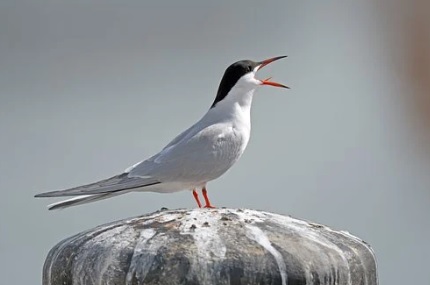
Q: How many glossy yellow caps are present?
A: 0